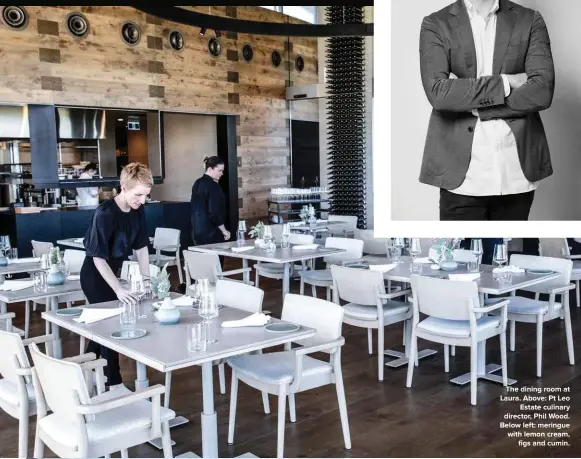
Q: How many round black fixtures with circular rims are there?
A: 8